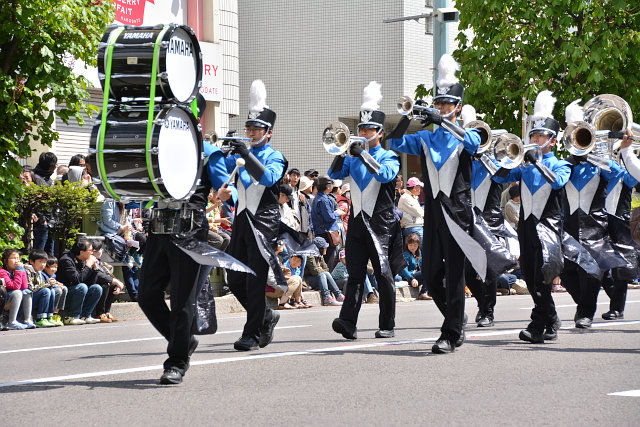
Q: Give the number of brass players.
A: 7